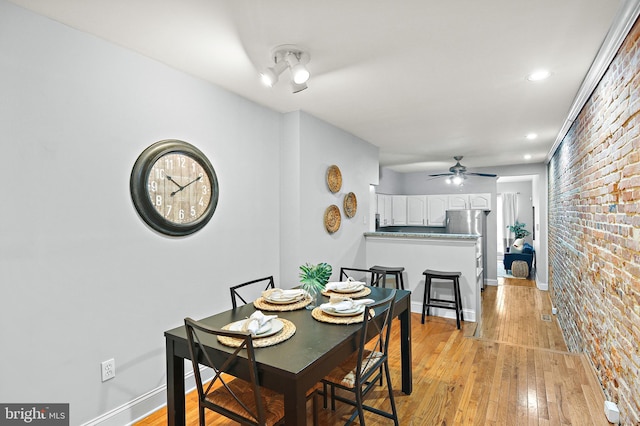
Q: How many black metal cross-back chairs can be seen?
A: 4